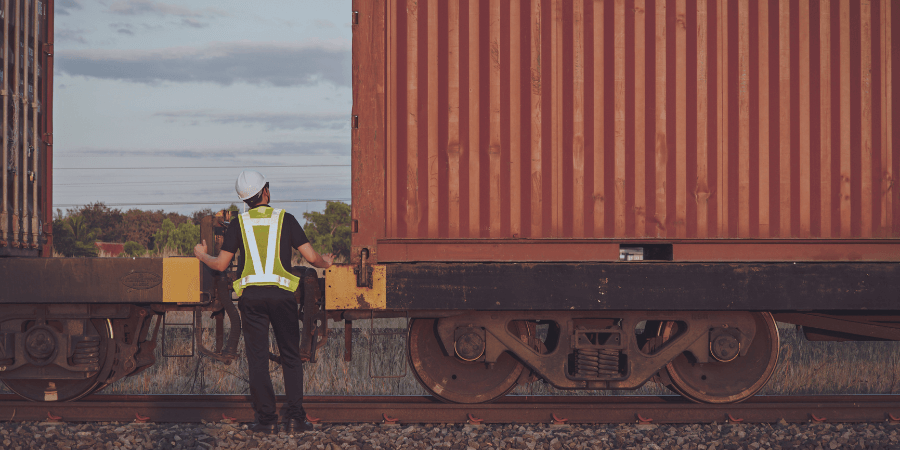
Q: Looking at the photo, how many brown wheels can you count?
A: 3